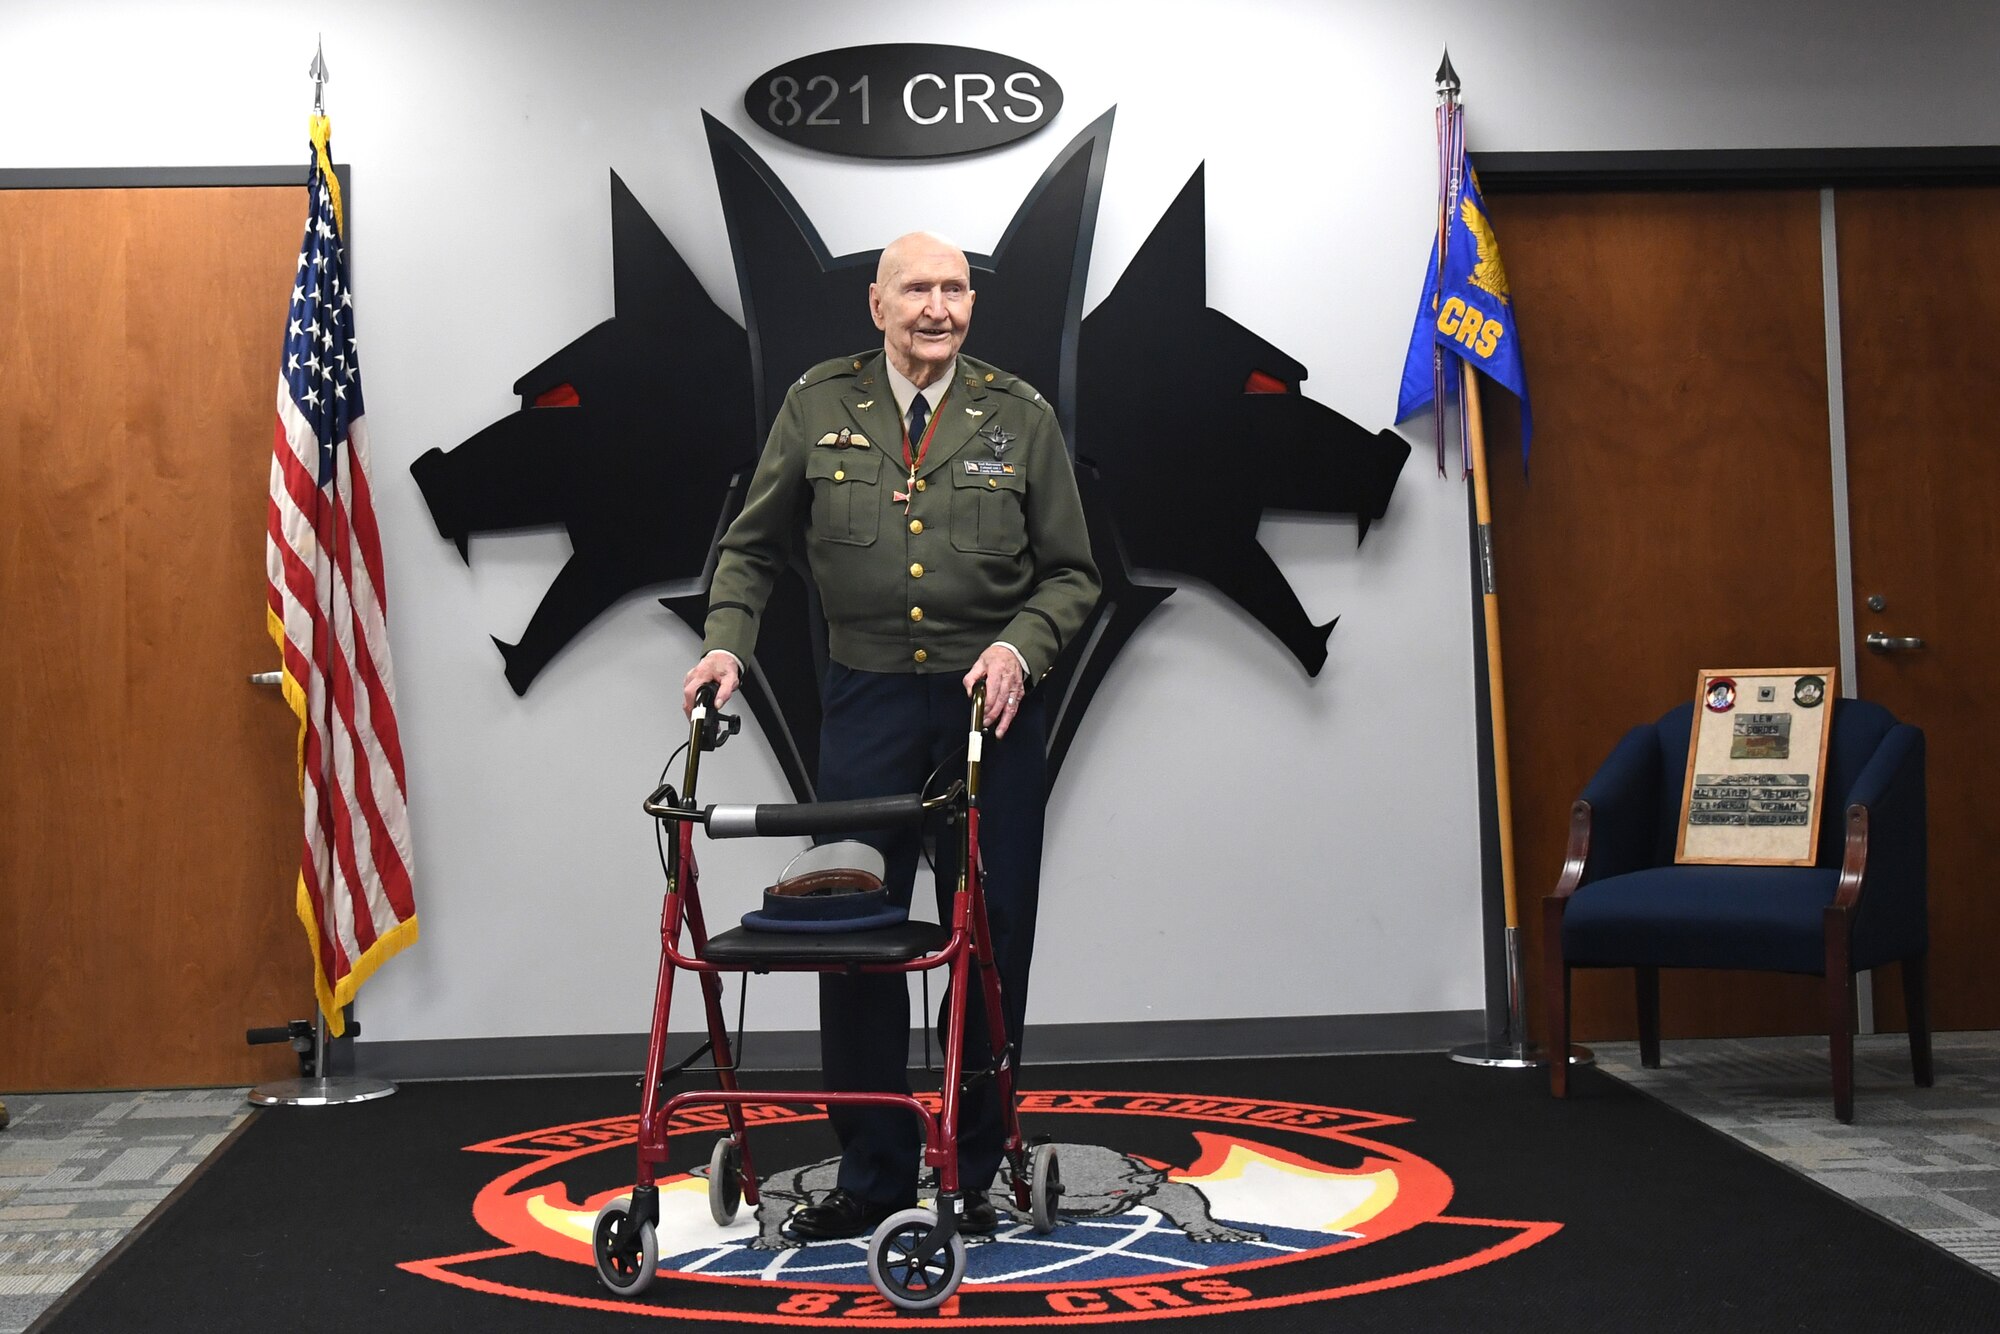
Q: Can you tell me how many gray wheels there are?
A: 4